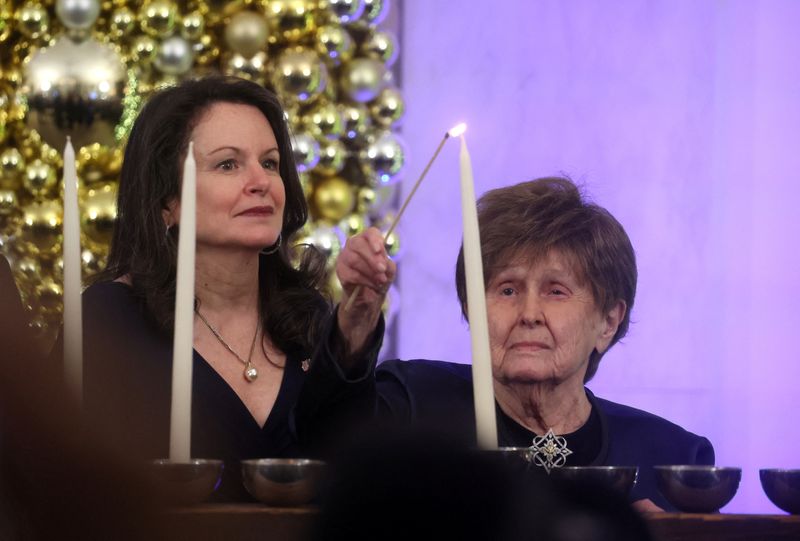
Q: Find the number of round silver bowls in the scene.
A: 6